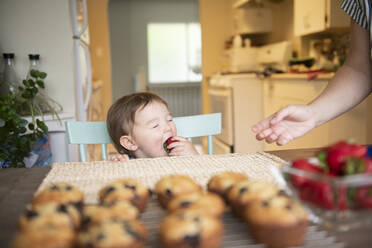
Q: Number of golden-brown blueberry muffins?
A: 12